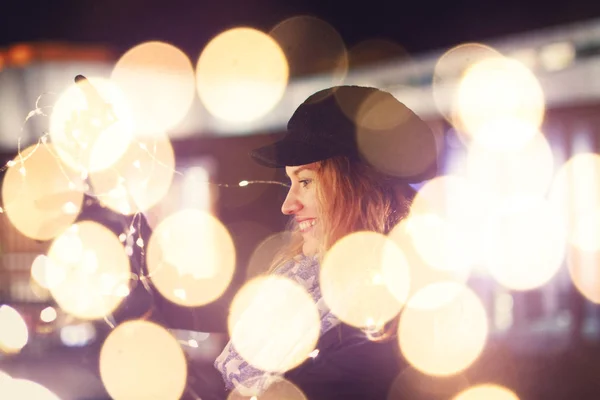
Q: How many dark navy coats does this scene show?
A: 1